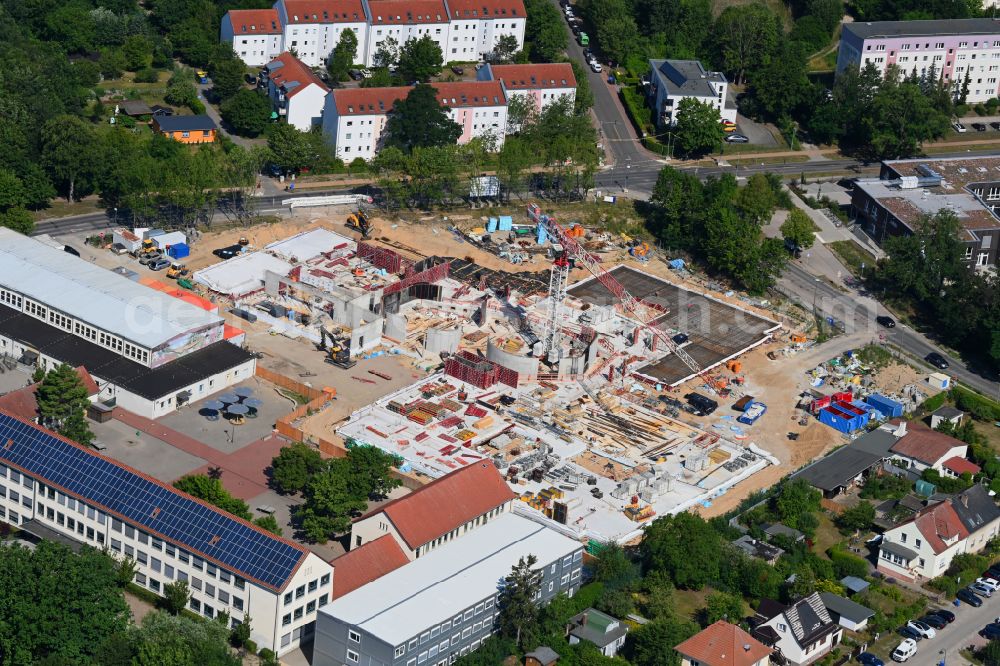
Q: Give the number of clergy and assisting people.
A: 0